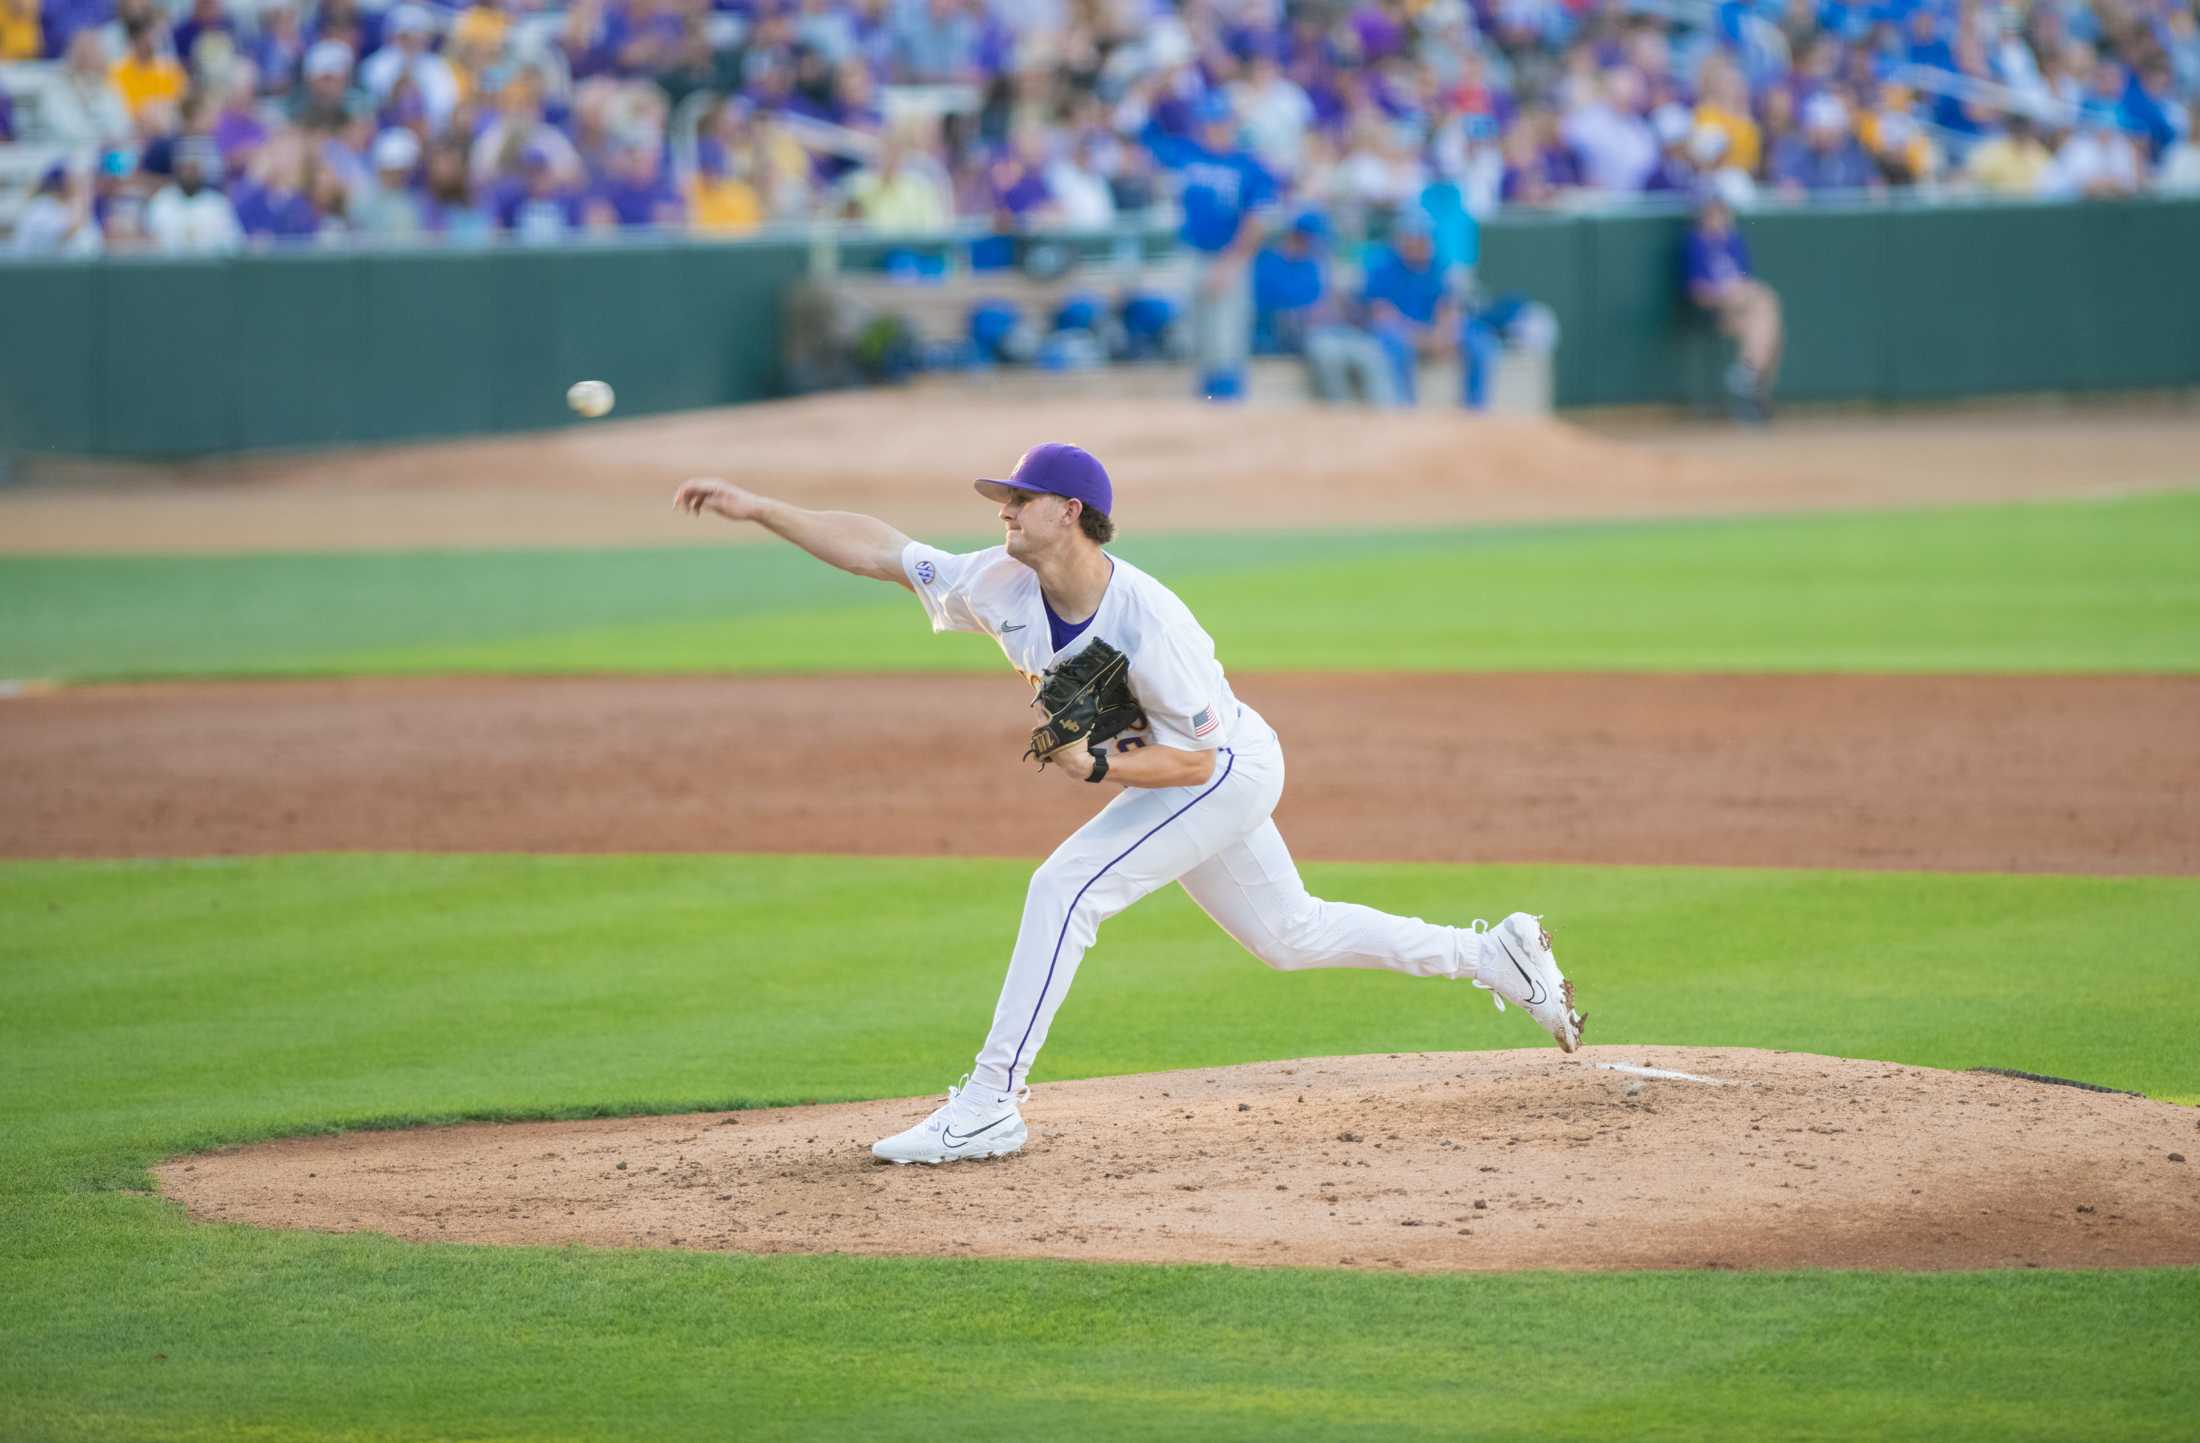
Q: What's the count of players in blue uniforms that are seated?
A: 2